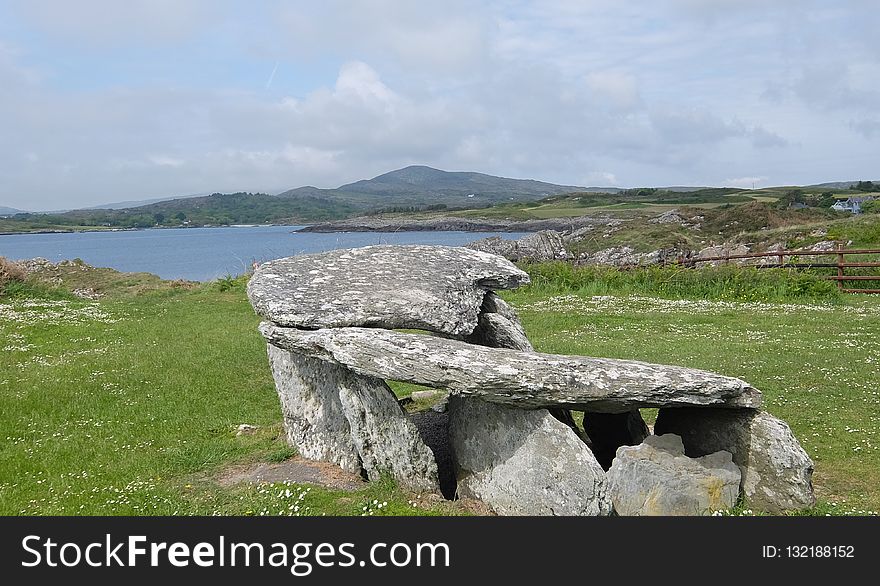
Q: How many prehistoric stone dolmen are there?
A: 1